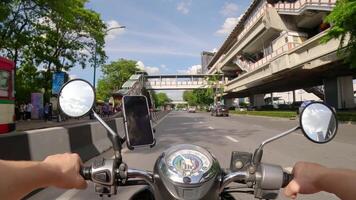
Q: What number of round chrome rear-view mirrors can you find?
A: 2